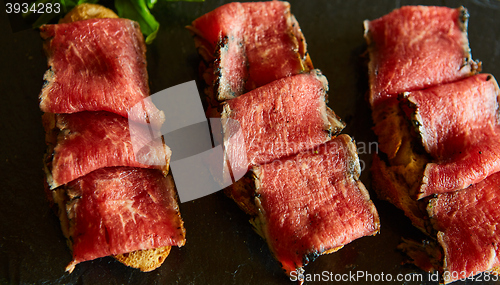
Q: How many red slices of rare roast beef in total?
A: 9